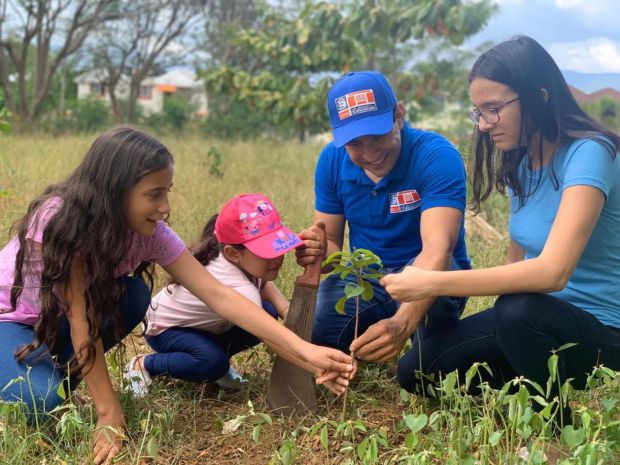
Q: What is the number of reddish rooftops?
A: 2